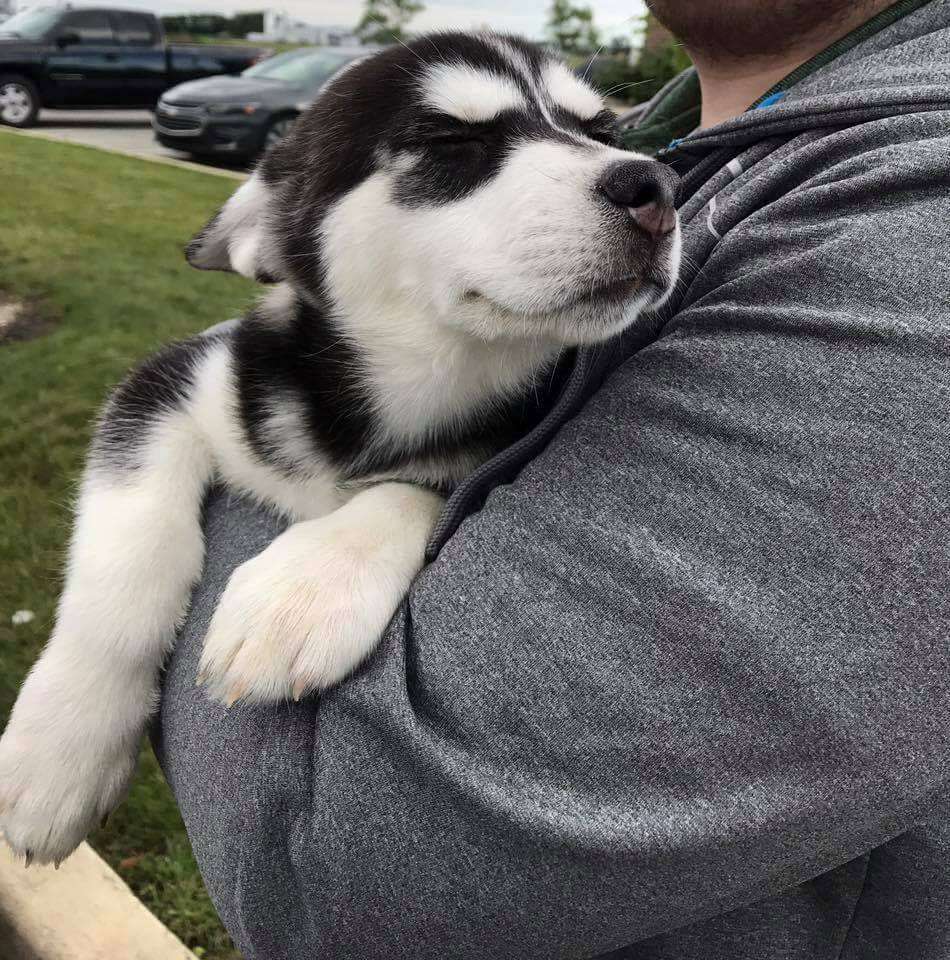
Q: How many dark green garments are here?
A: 1